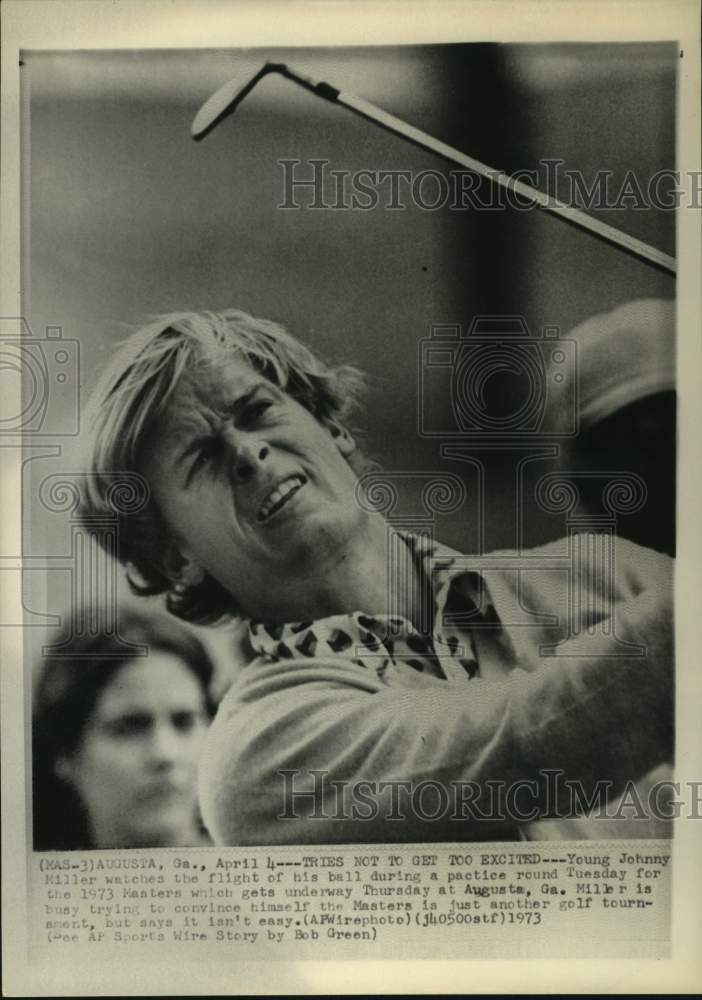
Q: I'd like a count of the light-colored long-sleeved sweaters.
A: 1